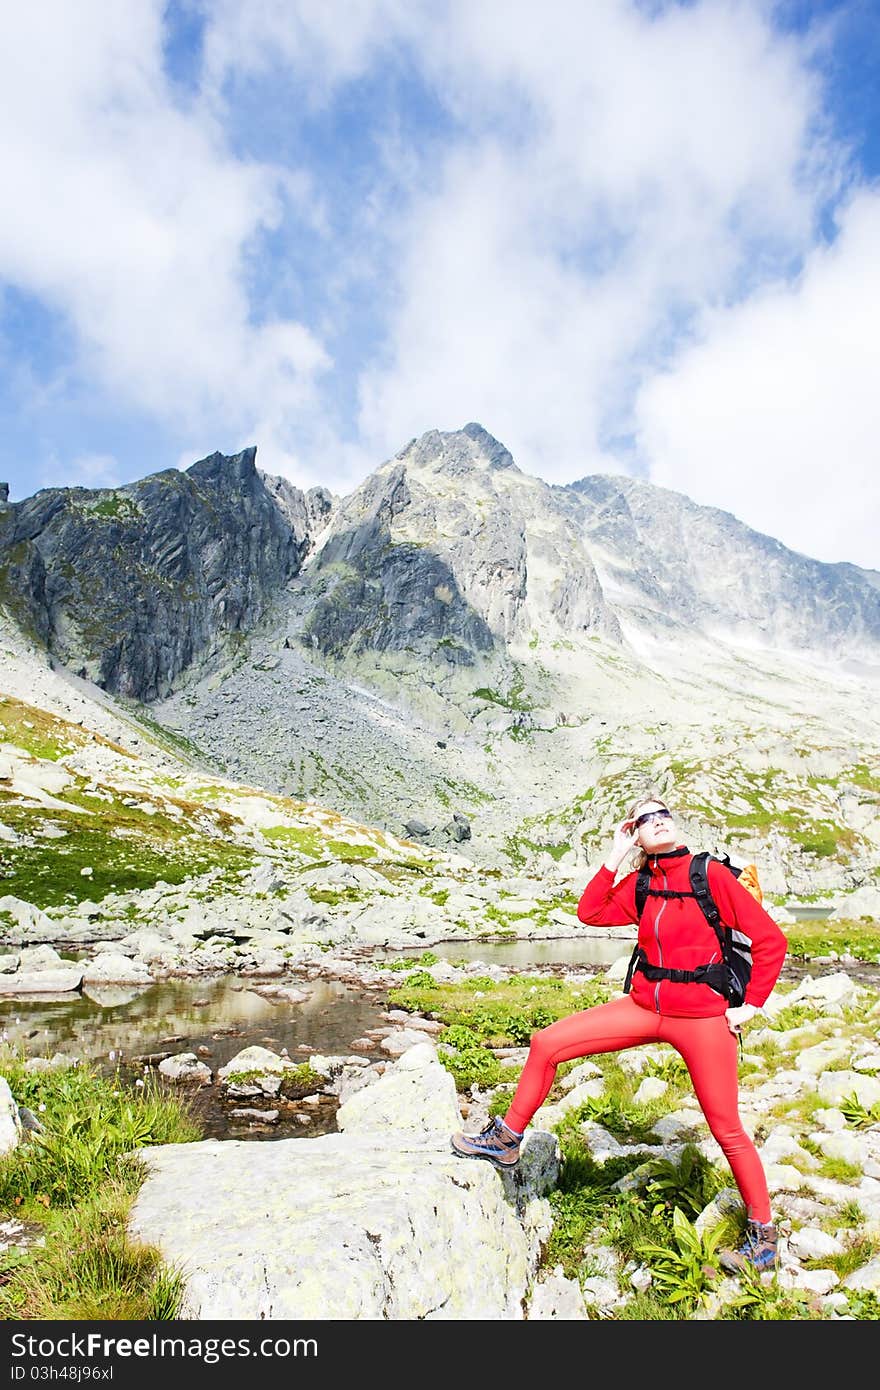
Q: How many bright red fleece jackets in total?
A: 1